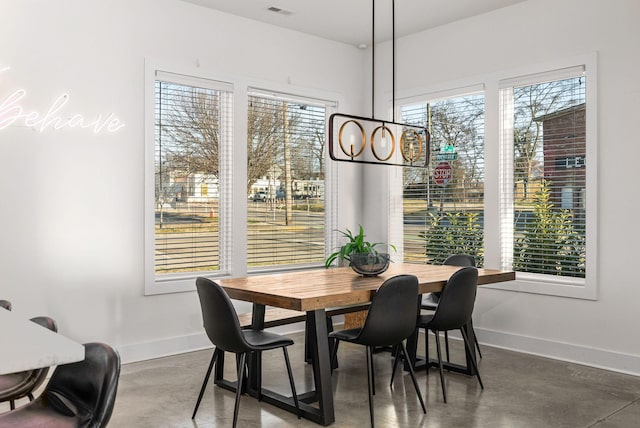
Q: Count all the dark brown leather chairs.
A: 3